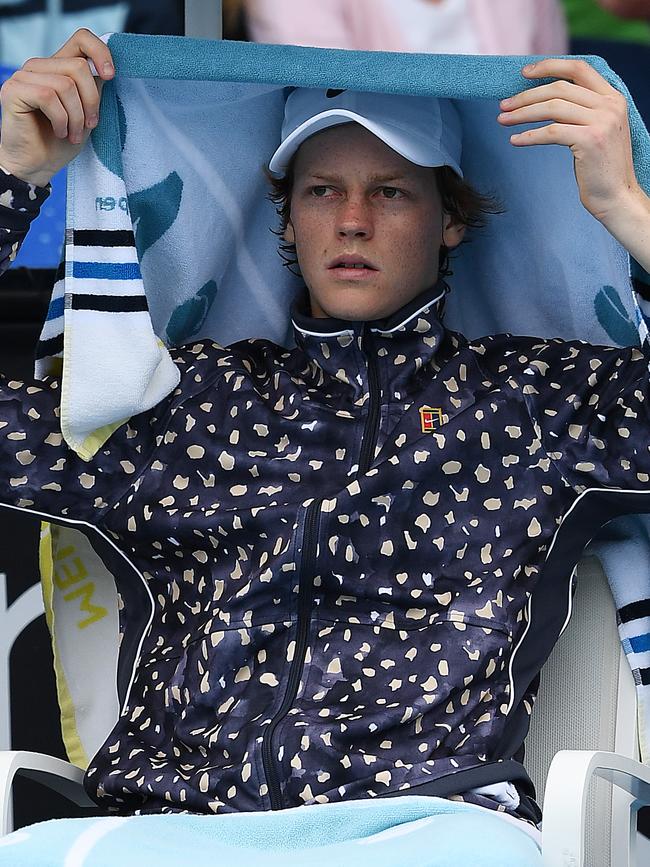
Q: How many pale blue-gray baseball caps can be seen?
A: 1